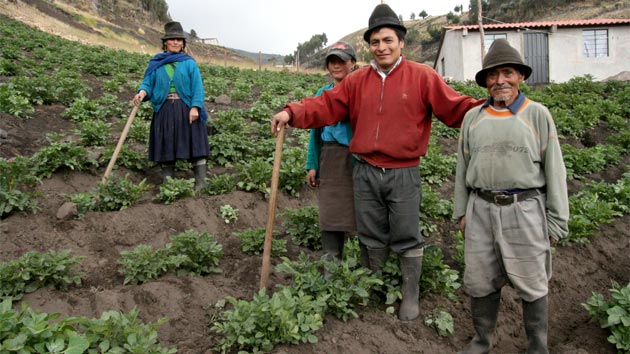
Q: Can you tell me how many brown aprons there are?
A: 1